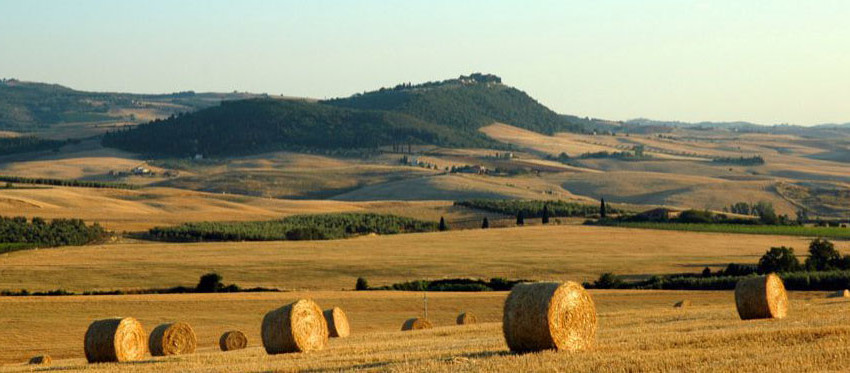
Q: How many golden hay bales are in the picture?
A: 12